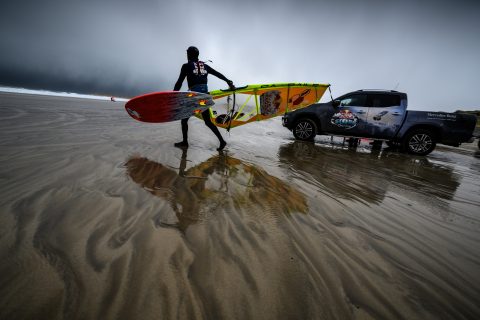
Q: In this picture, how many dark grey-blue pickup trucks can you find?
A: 1